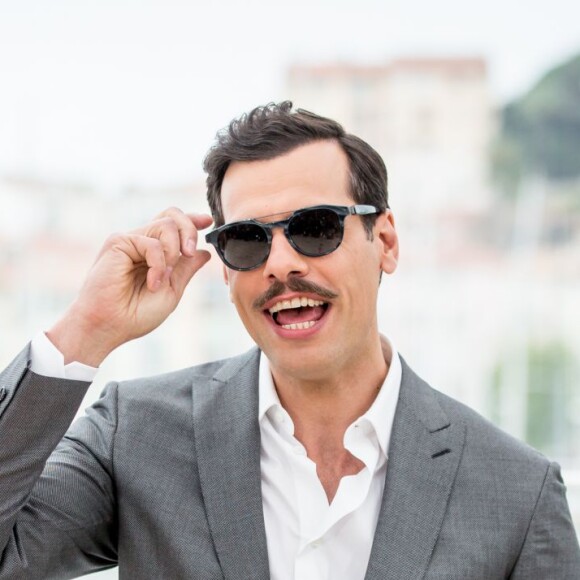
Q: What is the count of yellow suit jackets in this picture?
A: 0